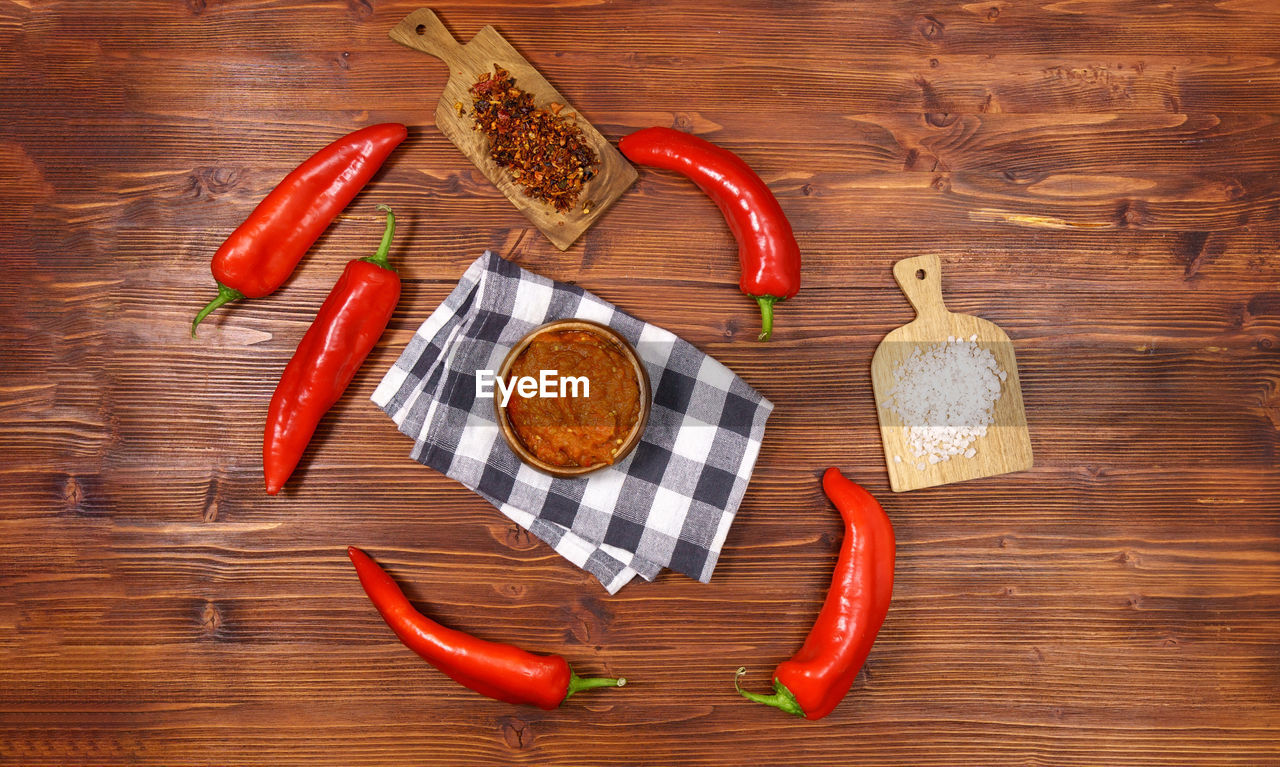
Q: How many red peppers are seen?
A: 5